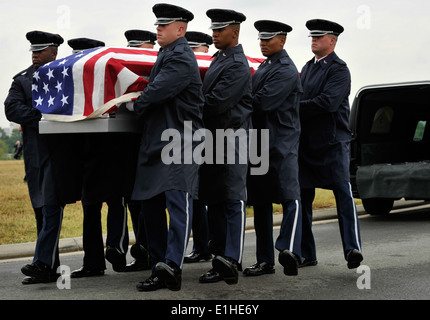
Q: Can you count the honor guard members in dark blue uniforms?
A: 8